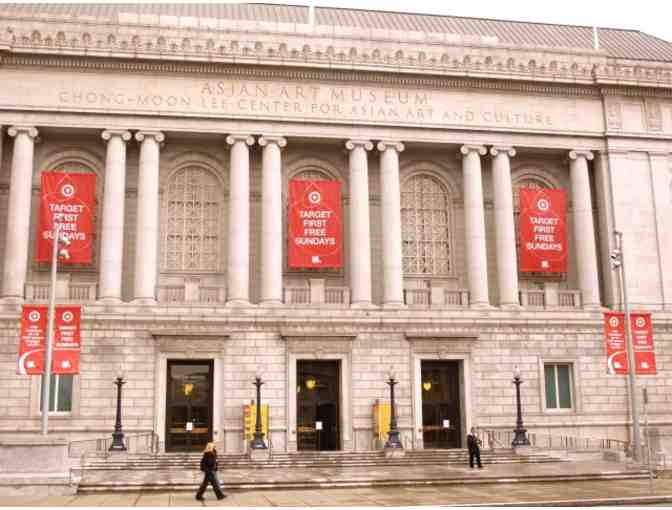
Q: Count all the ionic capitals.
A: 10